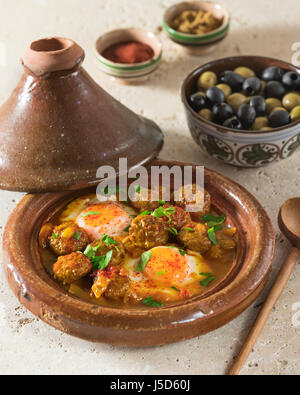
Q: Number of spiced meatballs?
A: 9